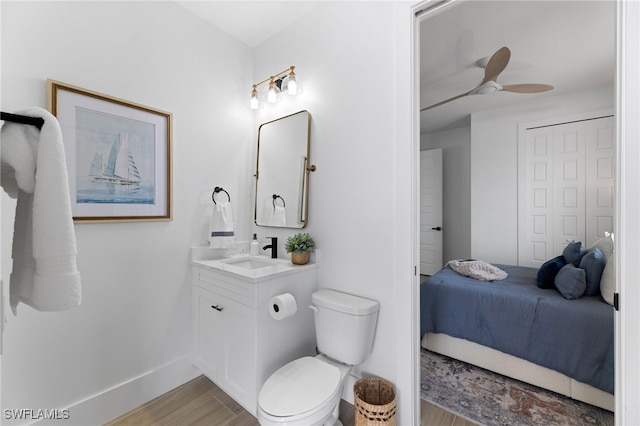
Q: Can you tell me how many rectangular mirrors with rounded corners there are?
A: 1